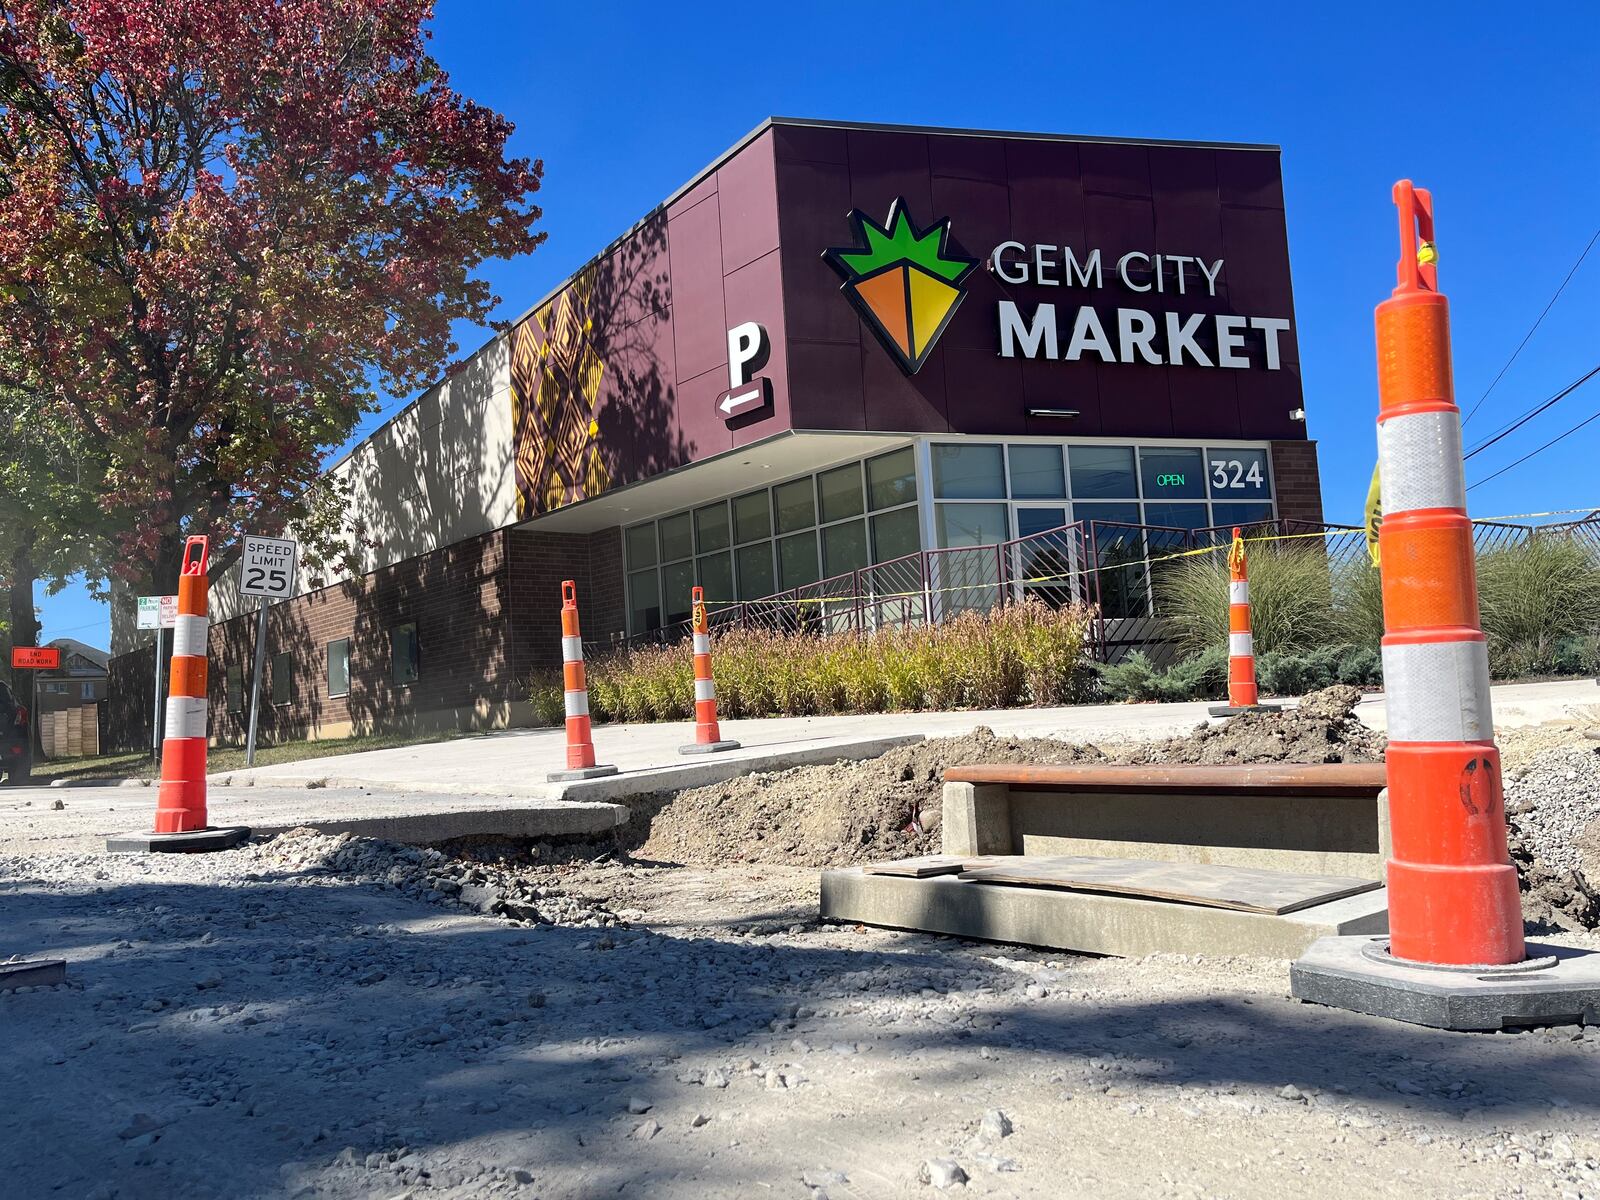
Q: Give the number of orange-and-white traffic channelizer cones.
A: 5